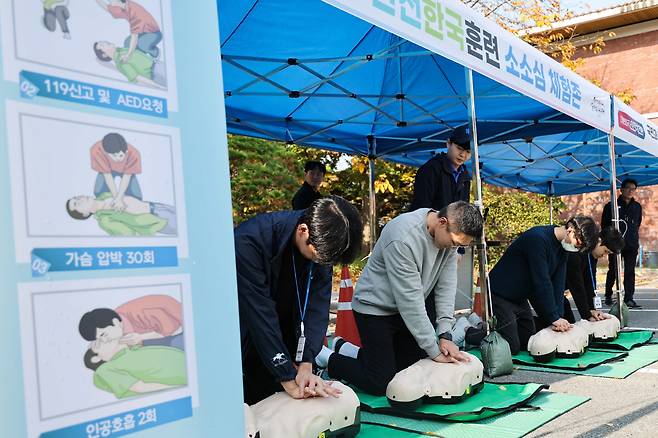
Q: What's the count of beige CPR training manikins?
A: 4